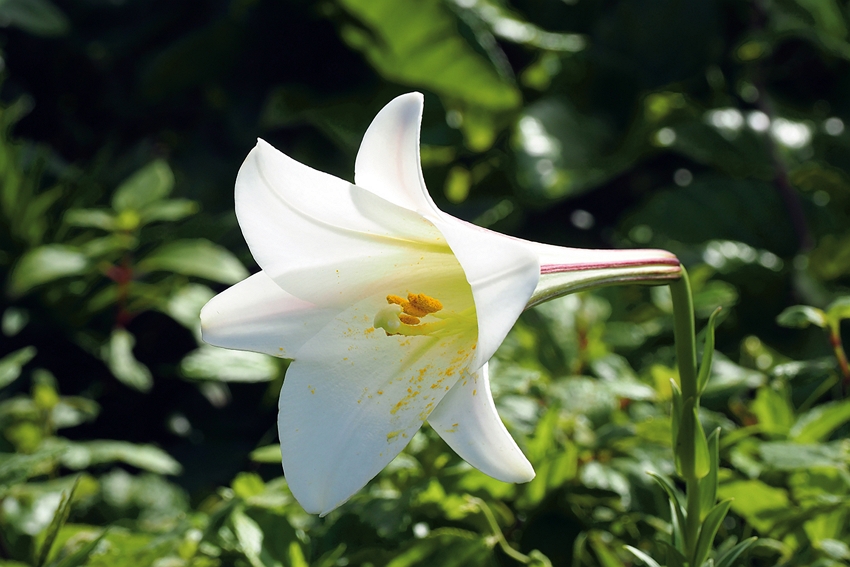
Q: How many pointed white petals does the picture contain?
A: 6